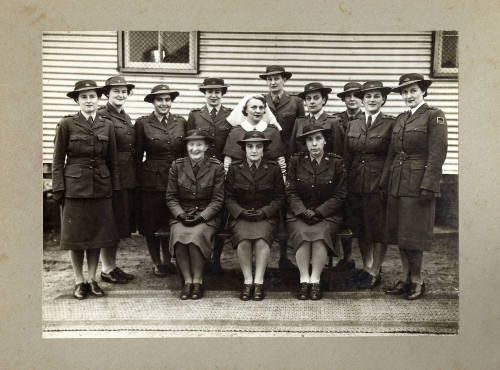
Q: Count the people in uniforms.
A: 13